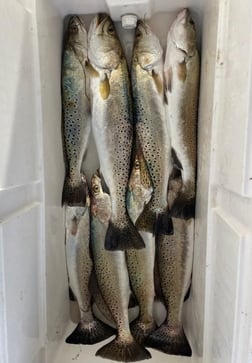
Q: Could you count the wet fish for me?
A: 8